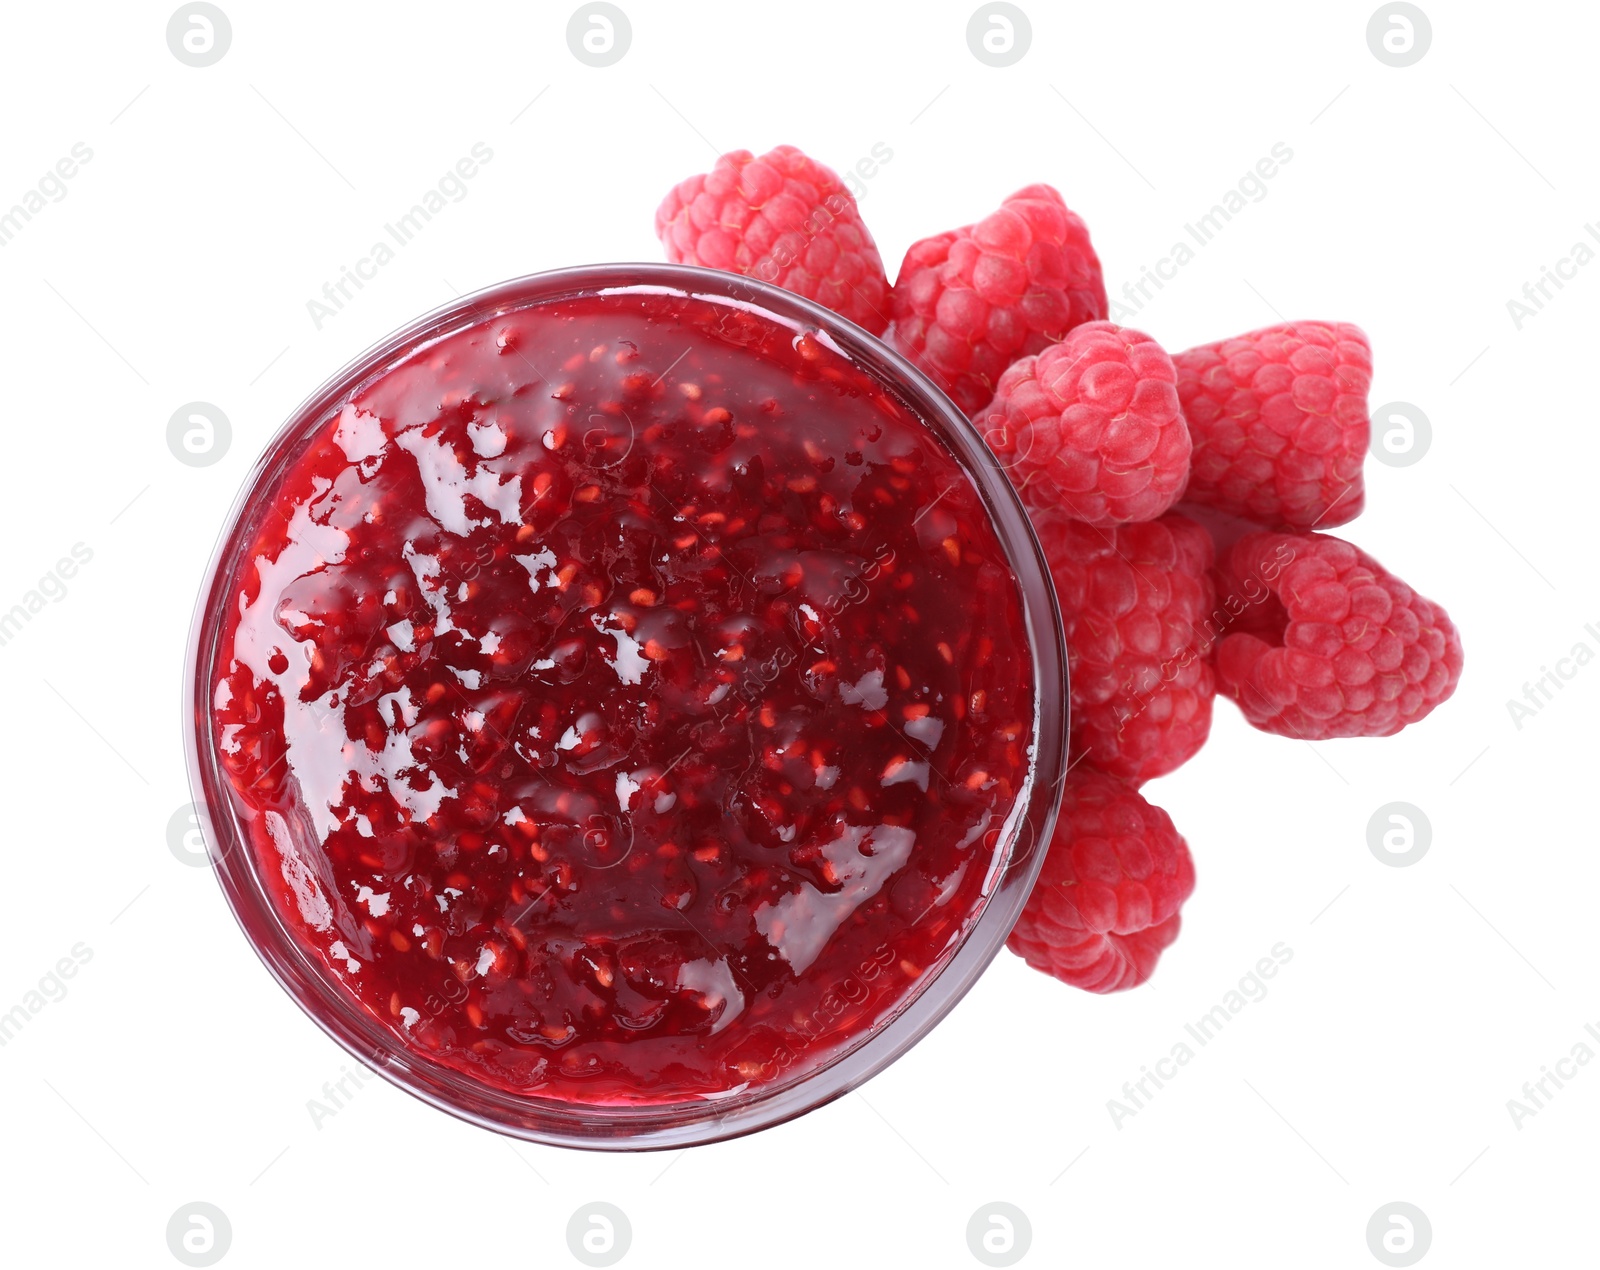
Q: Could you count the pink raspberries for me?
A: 7